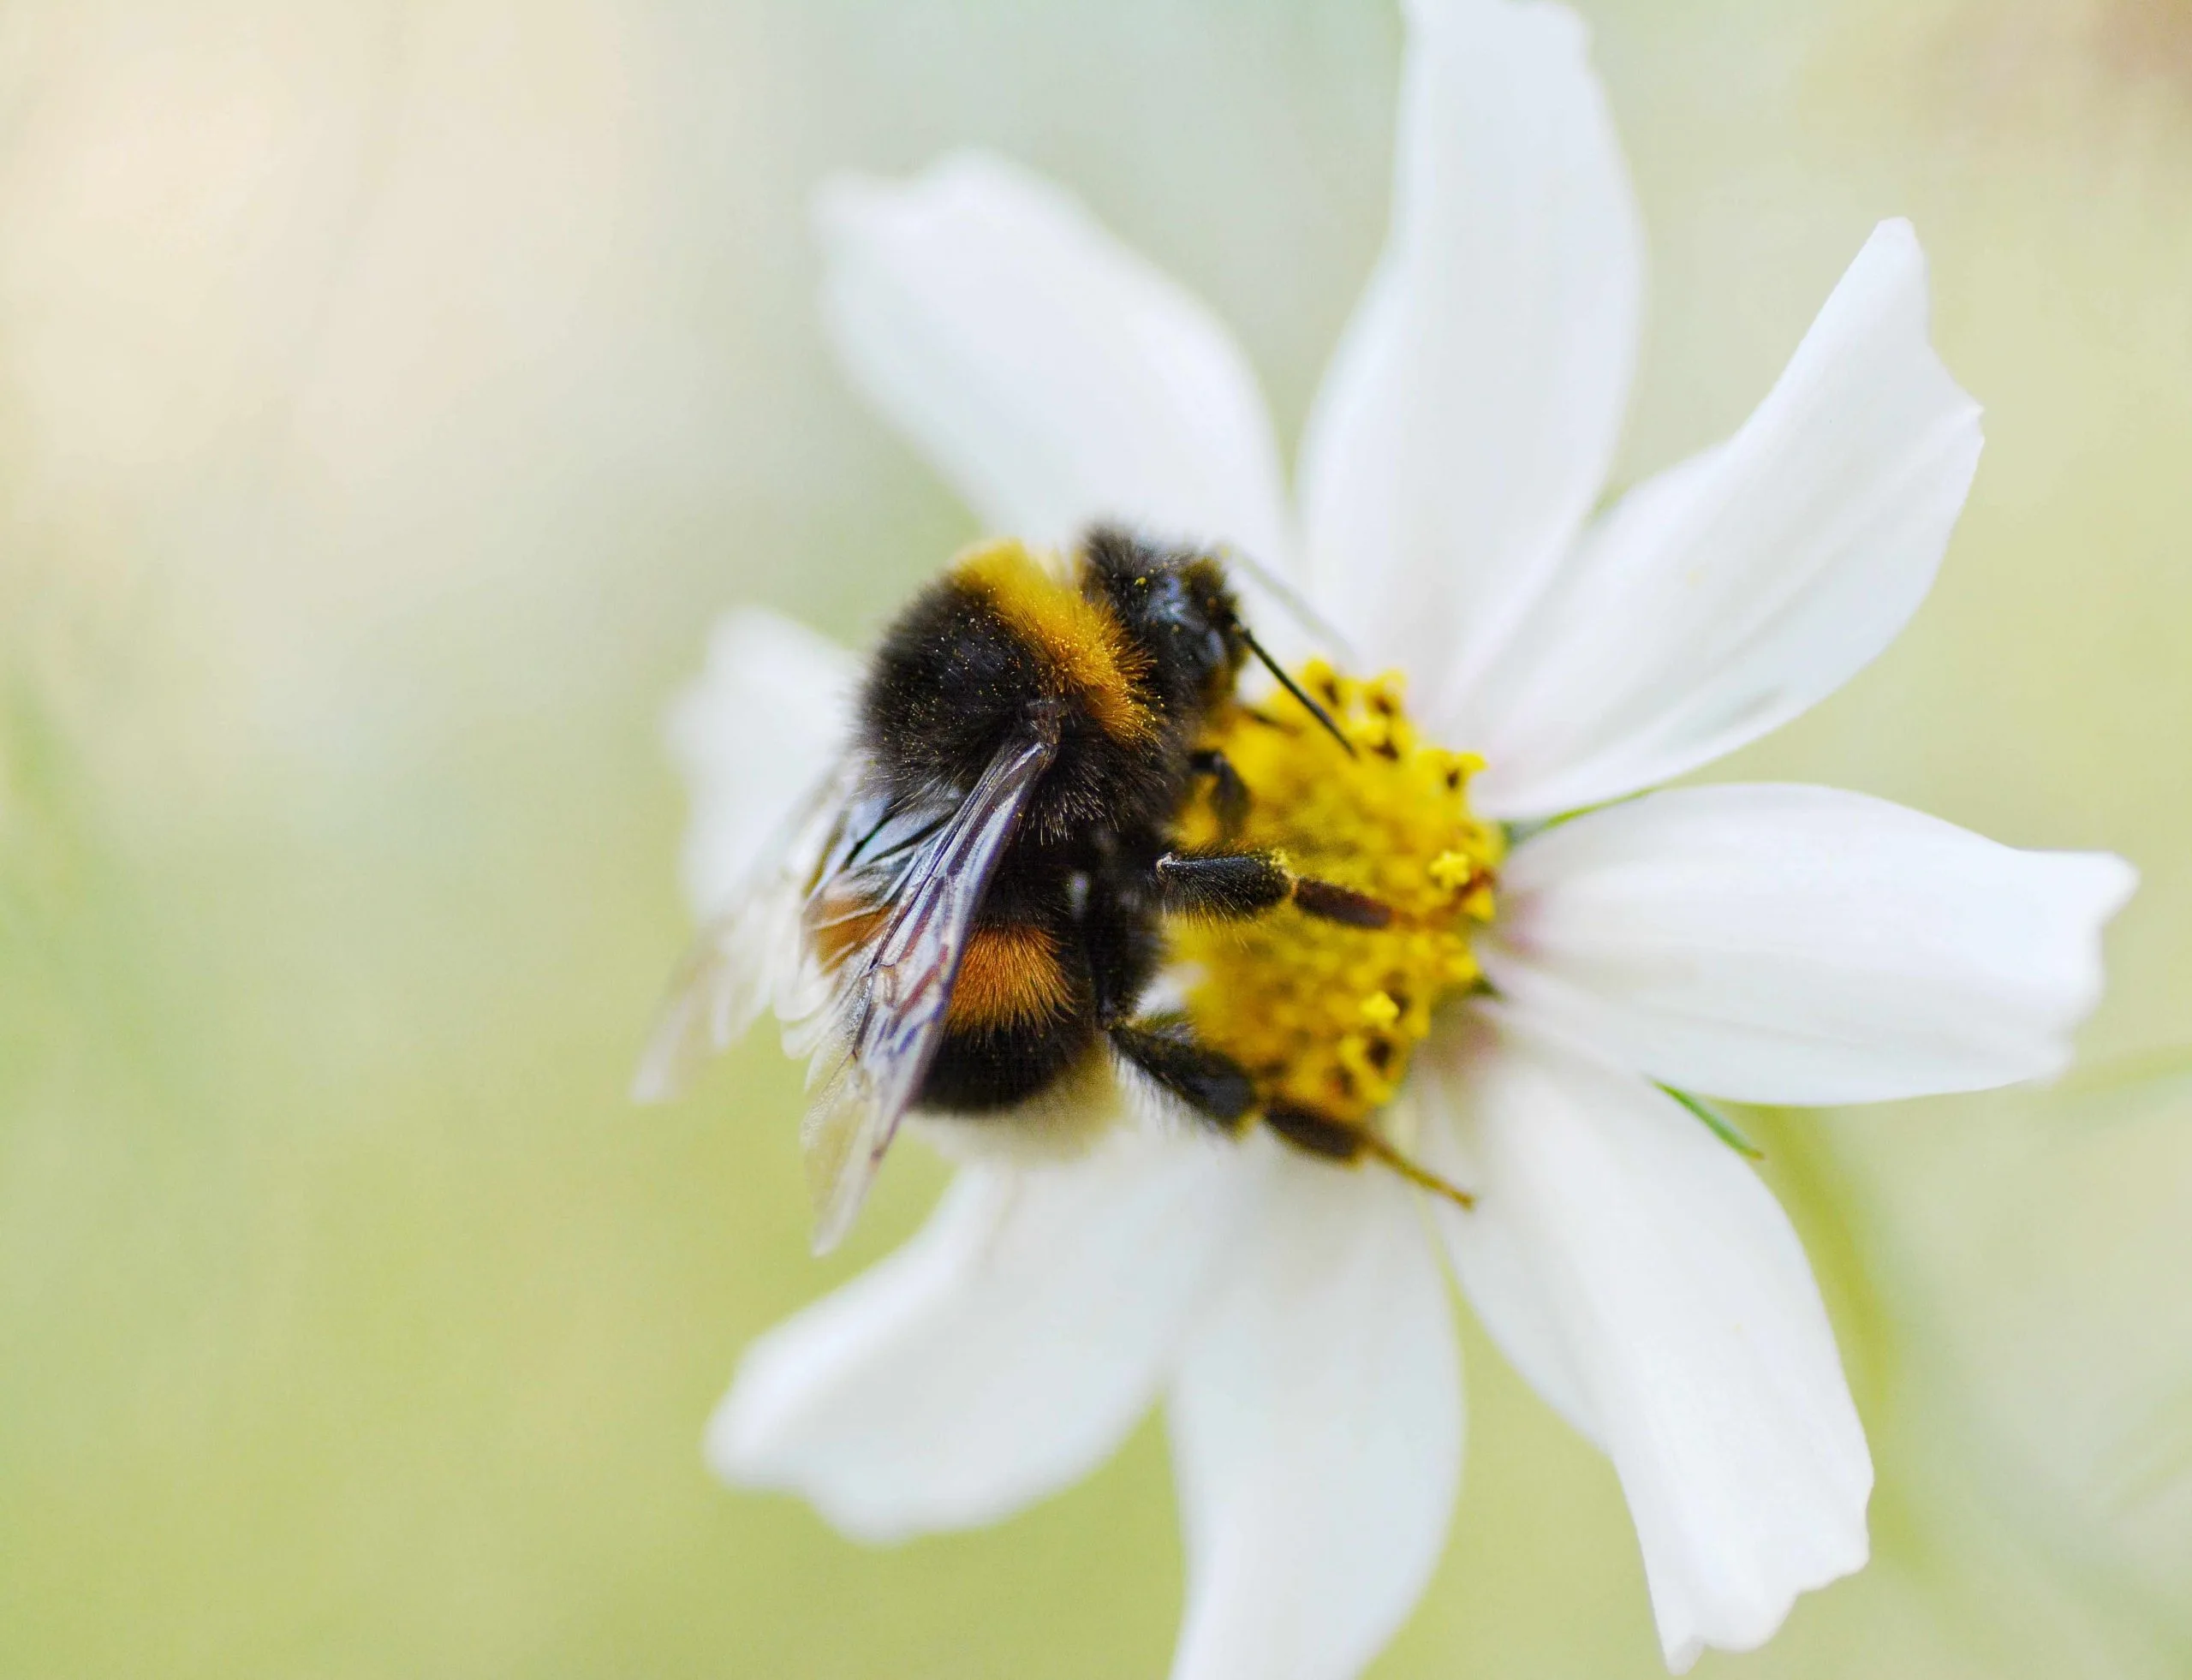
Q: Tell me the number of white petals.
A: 8